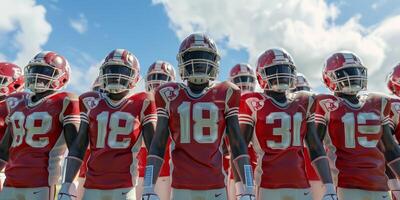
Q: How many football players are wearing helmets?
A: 11